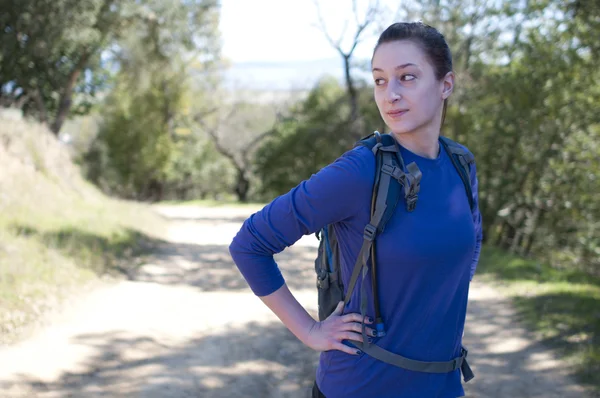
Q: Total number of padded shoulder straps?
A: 2